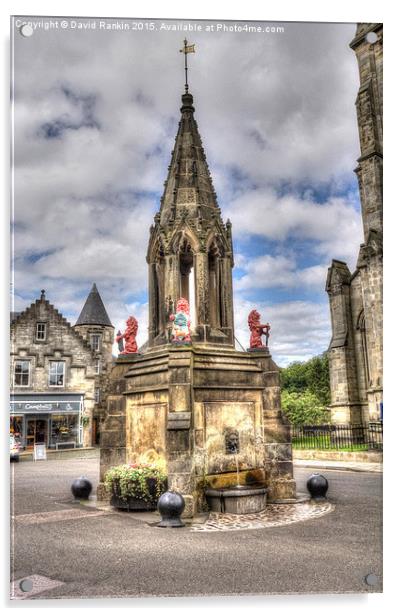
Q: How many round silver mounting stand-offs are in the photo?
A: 4